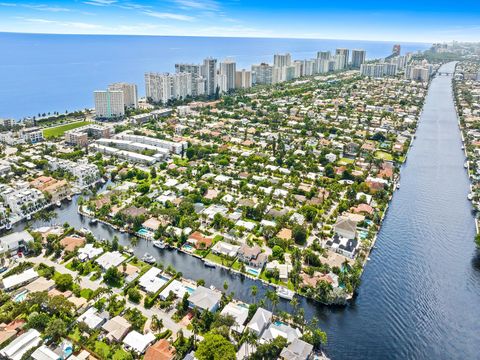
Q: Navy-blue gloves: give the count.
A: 0